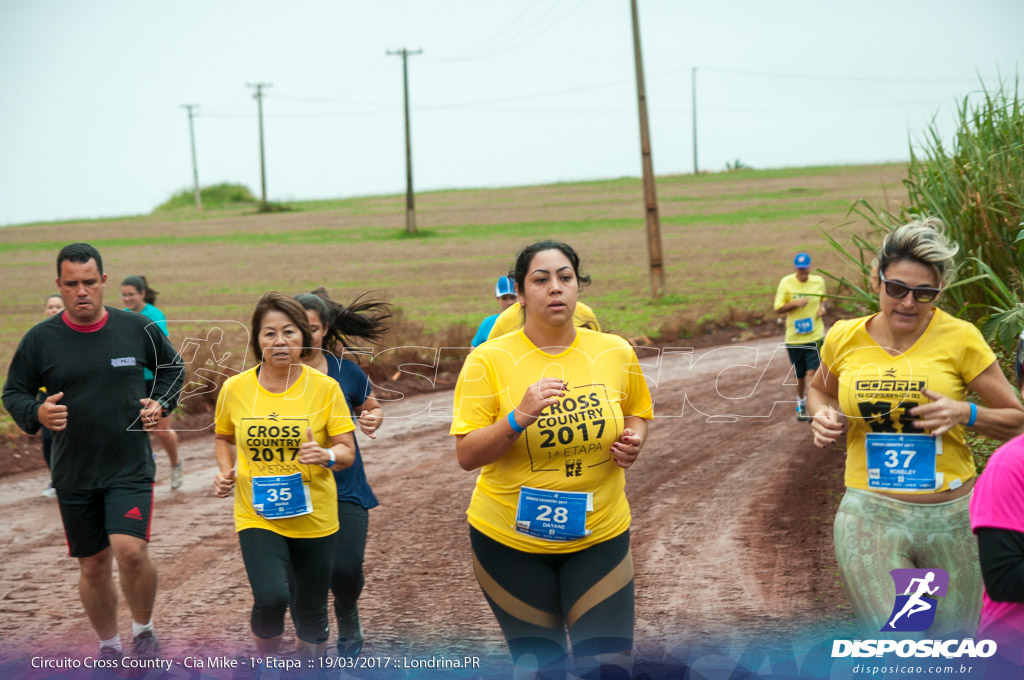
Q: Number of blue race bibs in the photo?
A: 4